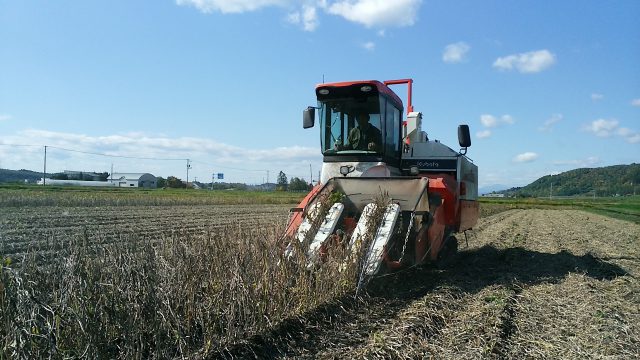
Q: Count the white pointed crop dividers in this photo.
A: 4